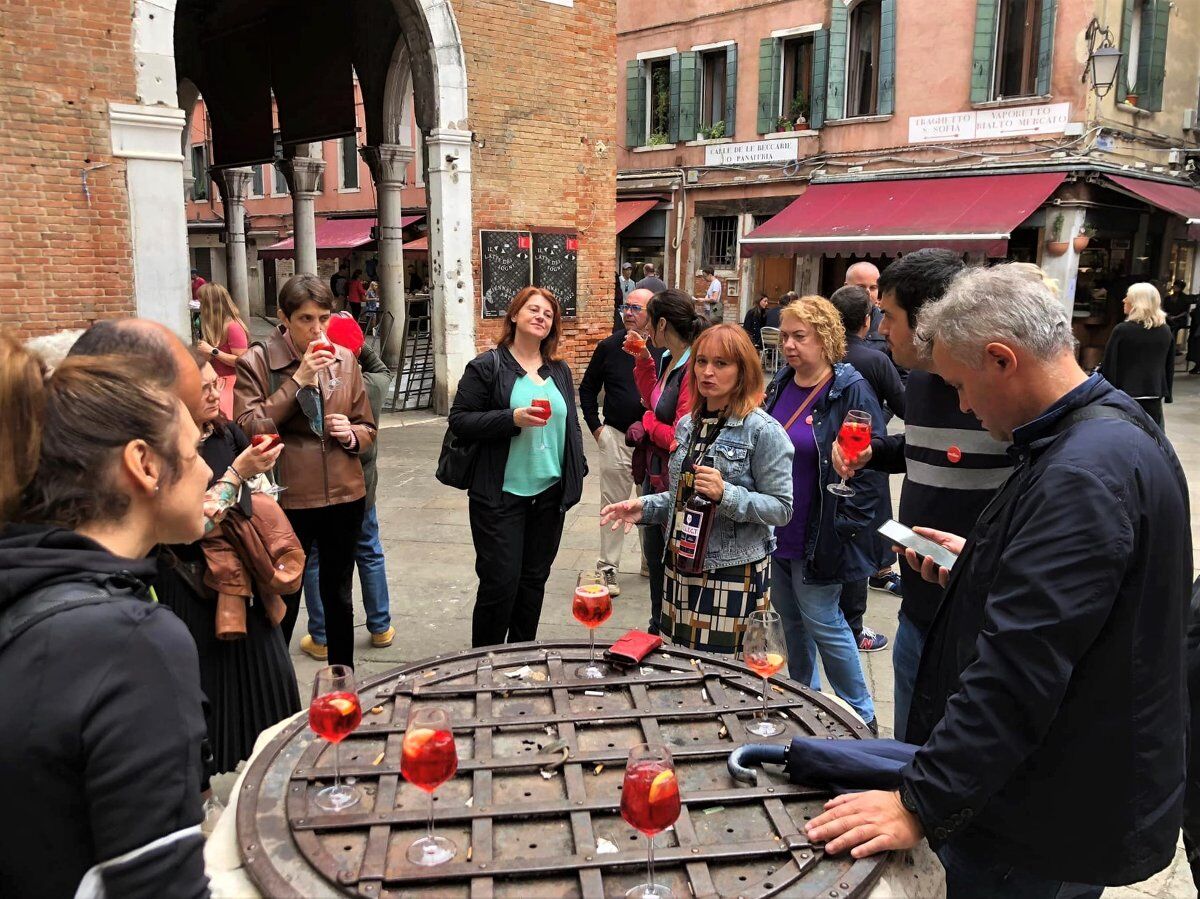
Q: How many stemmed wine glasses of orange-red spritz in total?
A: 10